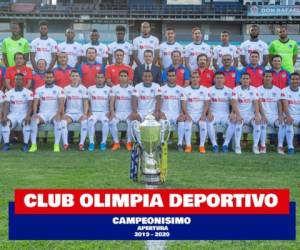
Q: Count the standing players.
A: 11